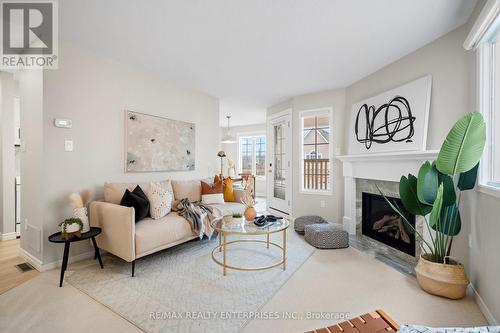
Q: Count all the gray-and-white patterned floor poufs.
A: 2